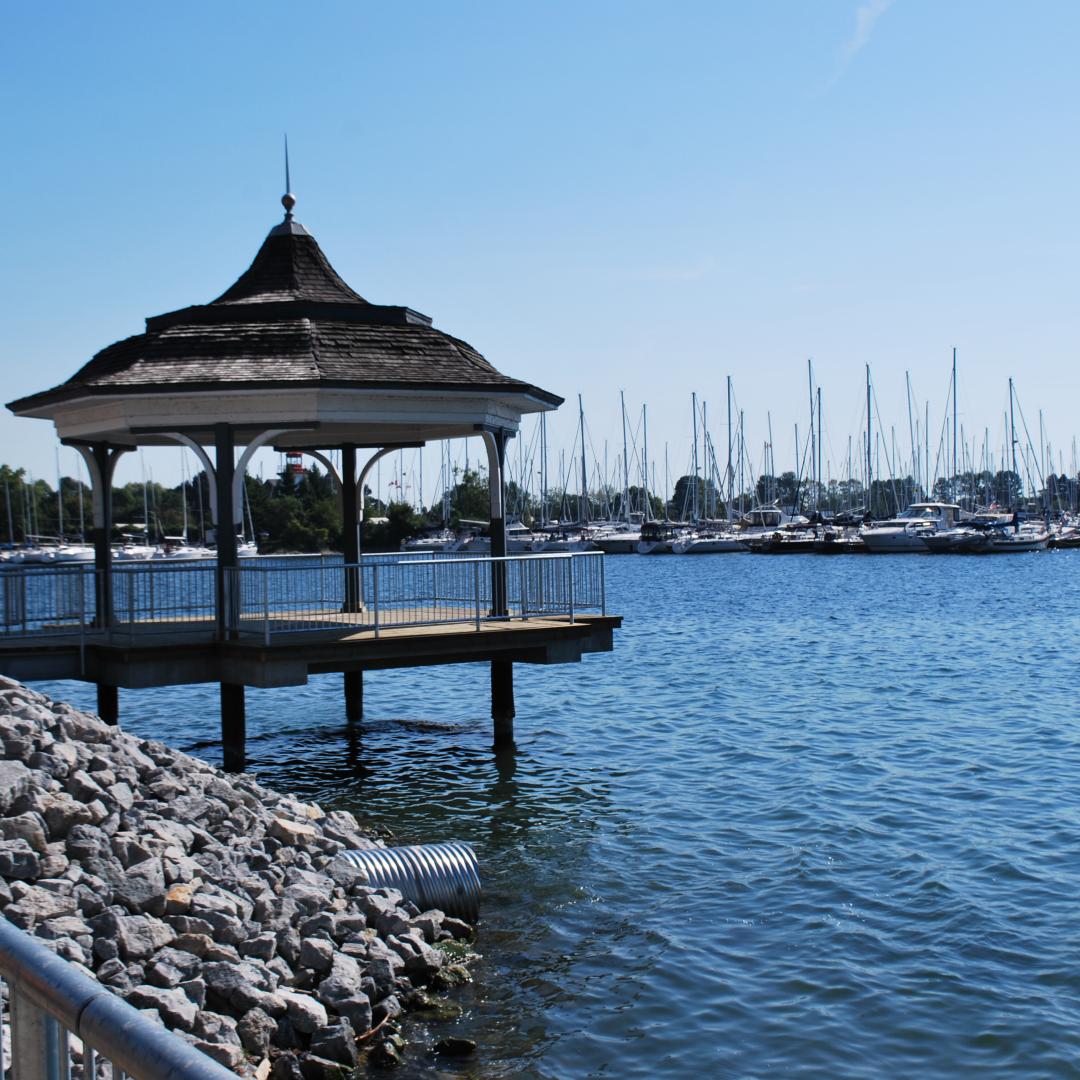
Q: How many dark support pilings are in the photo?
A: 4